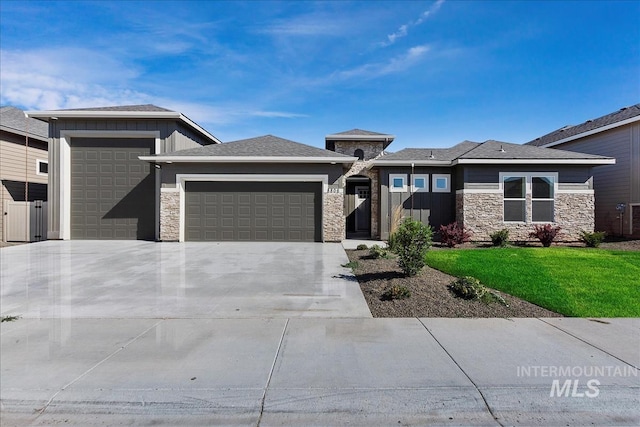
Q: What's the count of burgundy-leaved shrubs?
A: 2